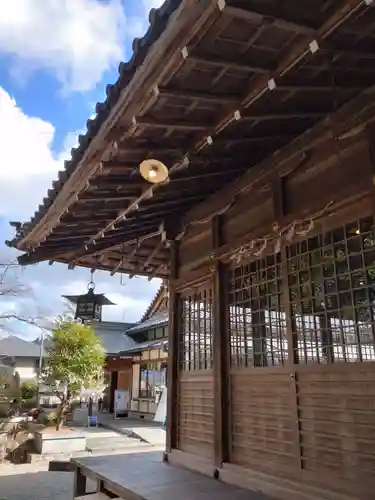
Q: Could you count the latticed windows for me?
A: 3